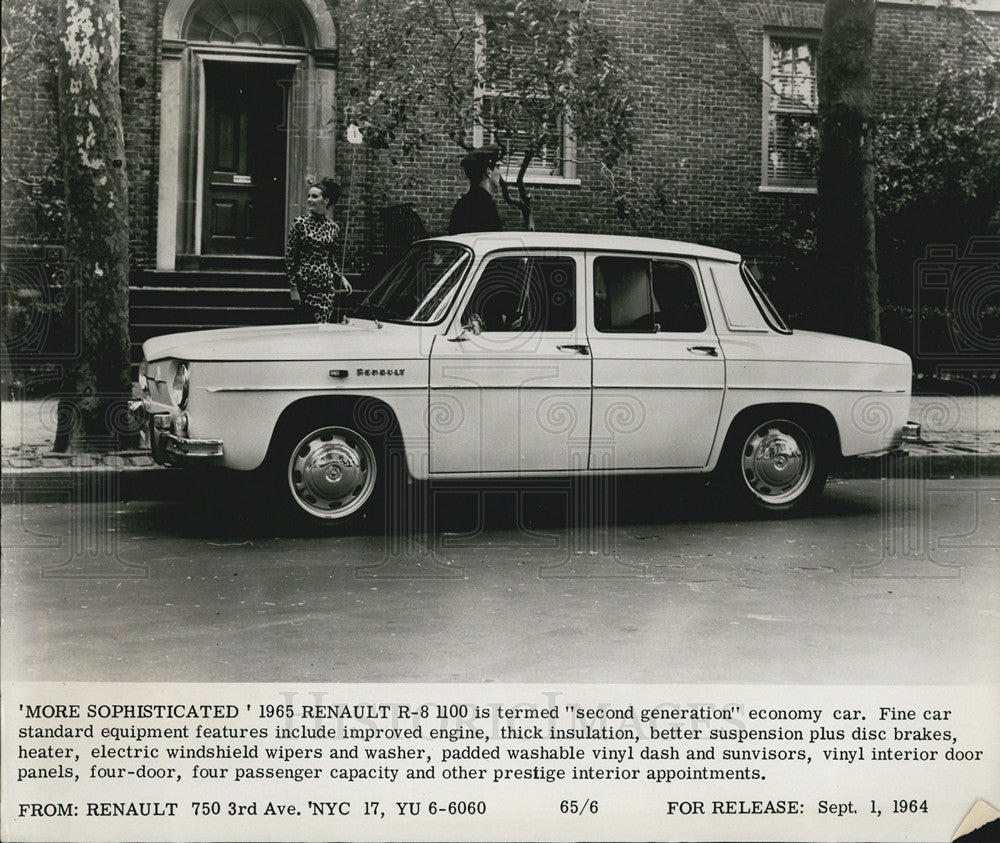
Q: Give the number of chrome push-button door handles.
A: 2